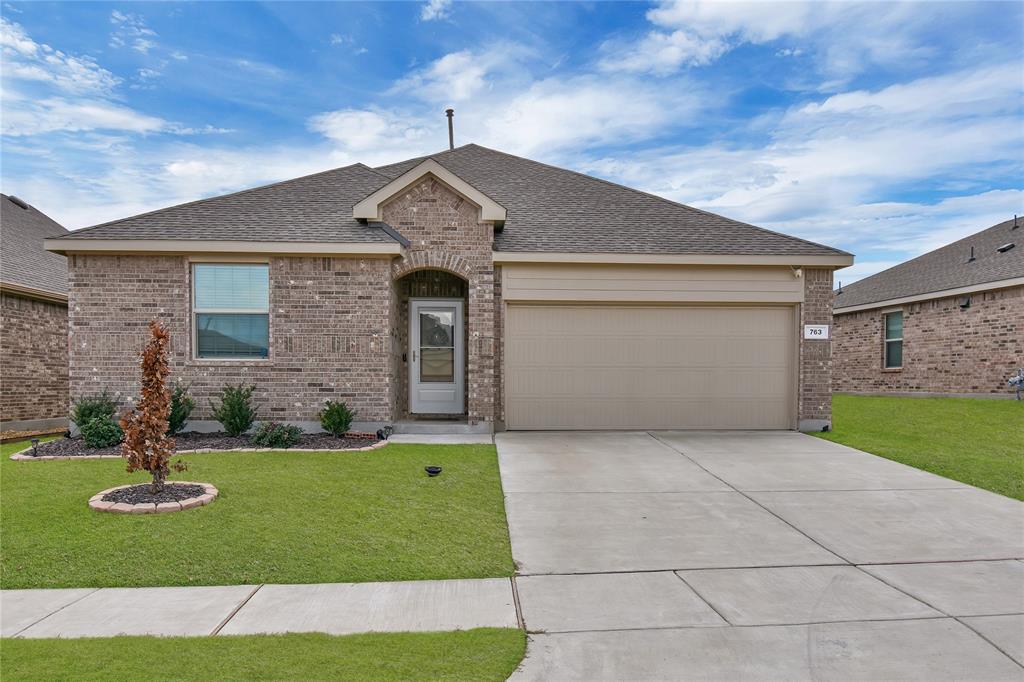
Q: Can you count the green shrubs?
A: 6